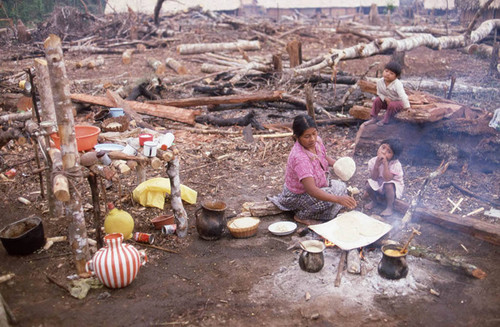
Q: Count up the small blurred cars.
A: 0